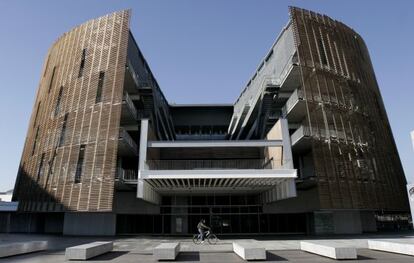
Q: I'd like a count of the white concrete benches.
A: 6